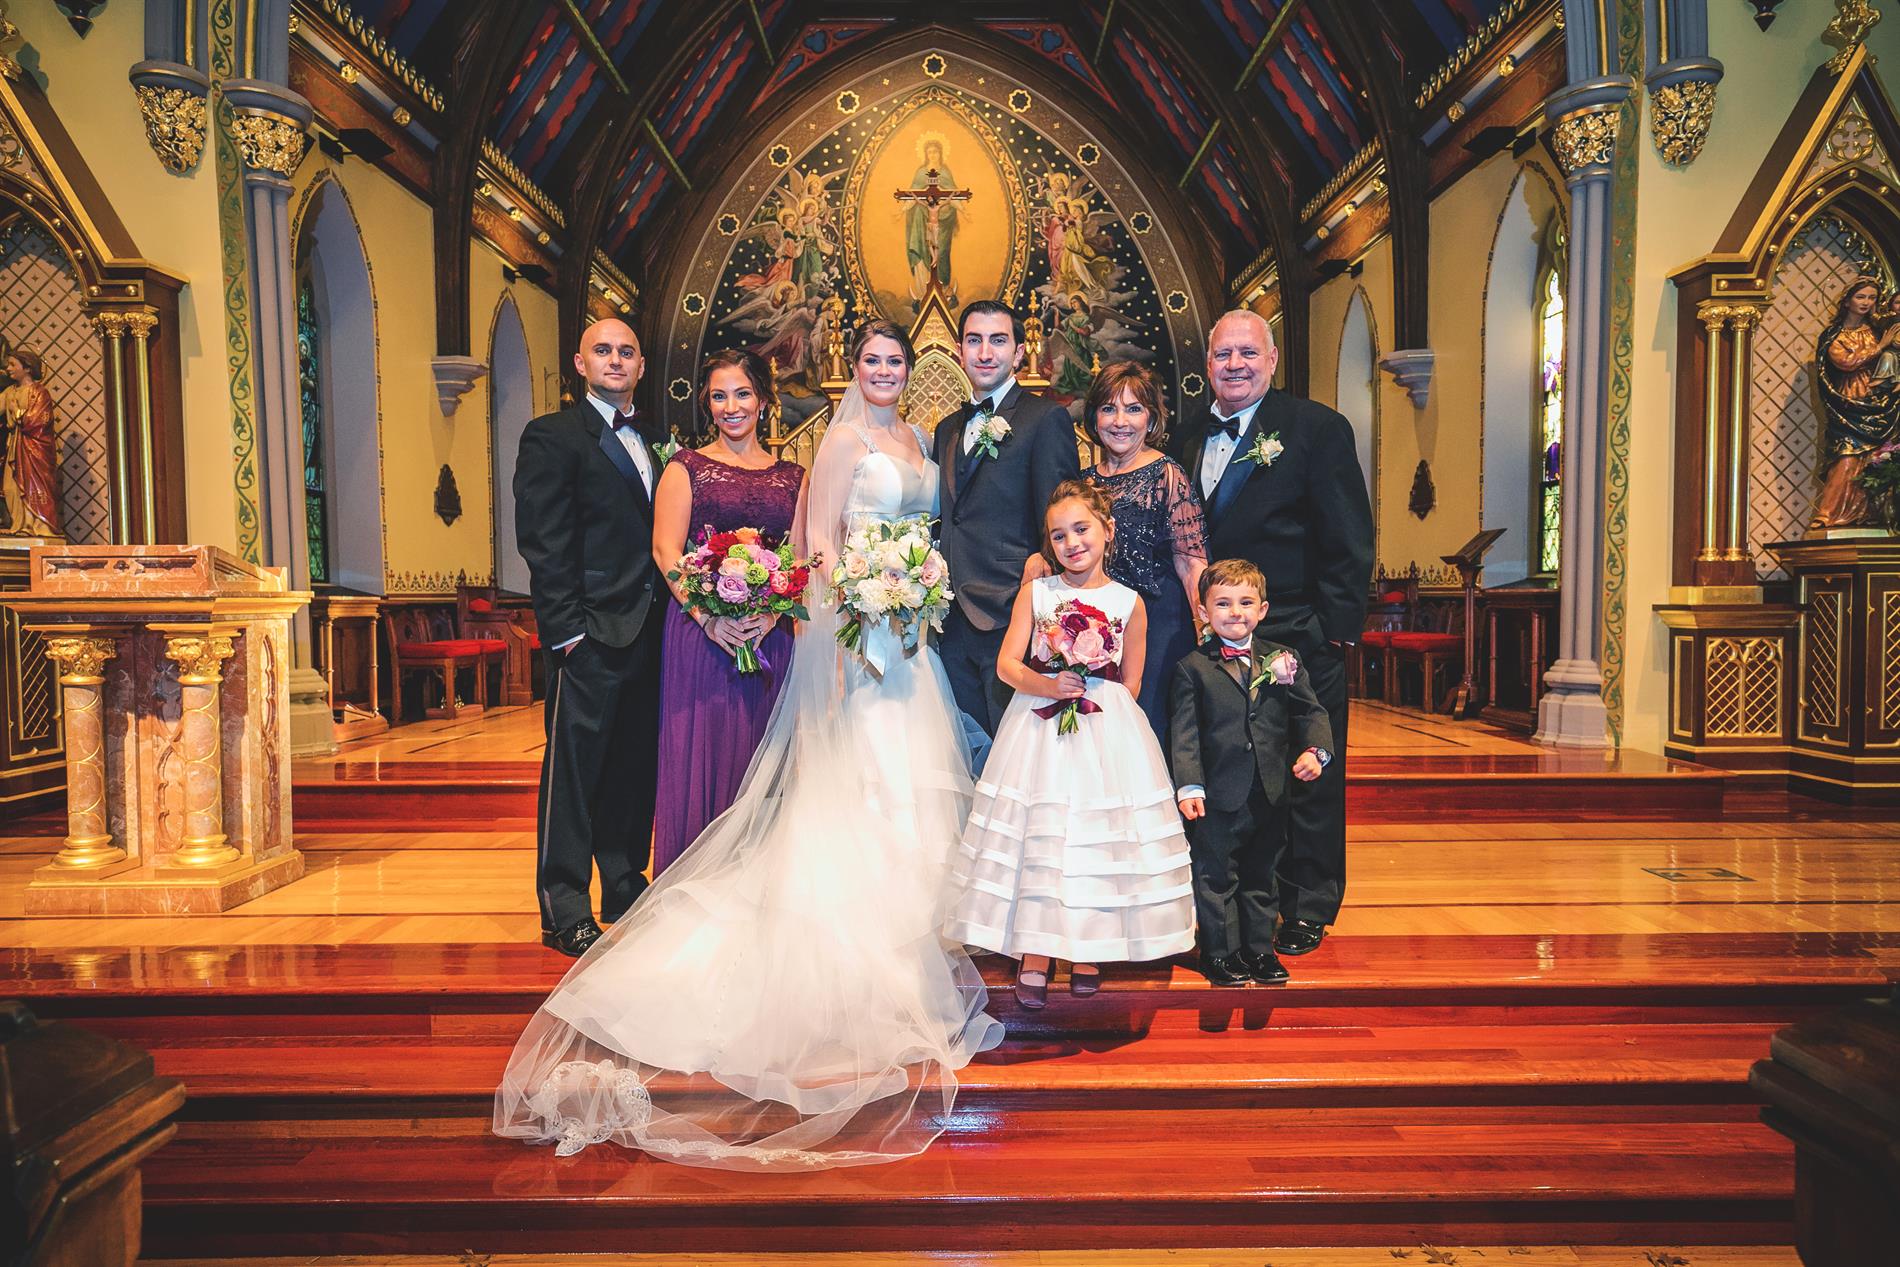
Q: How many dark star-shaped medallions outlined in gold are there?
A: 11